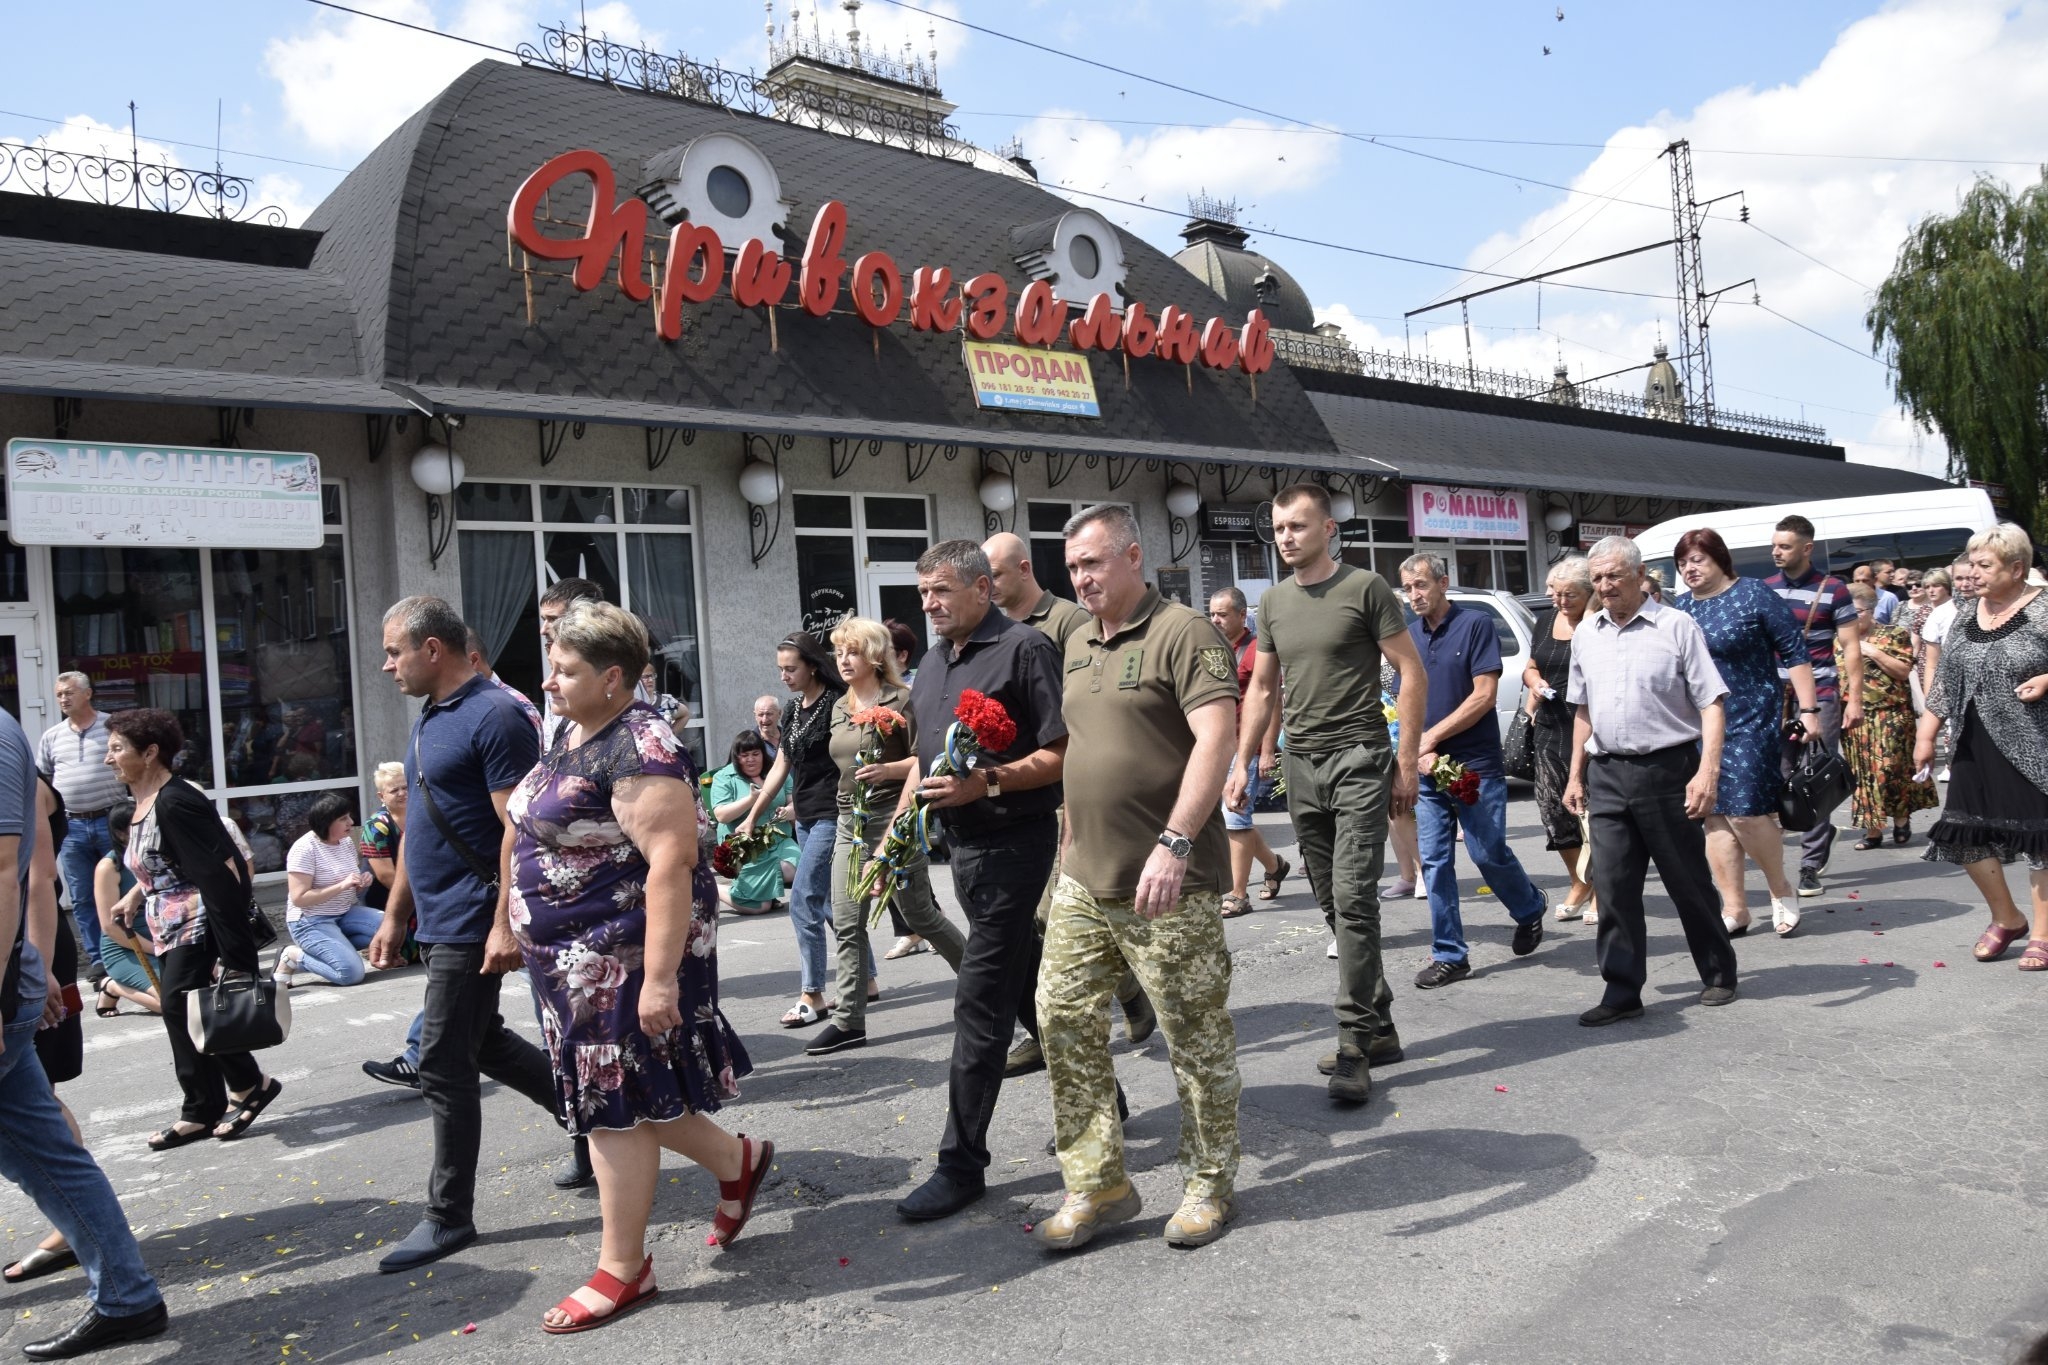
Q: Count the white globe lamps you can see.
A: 6